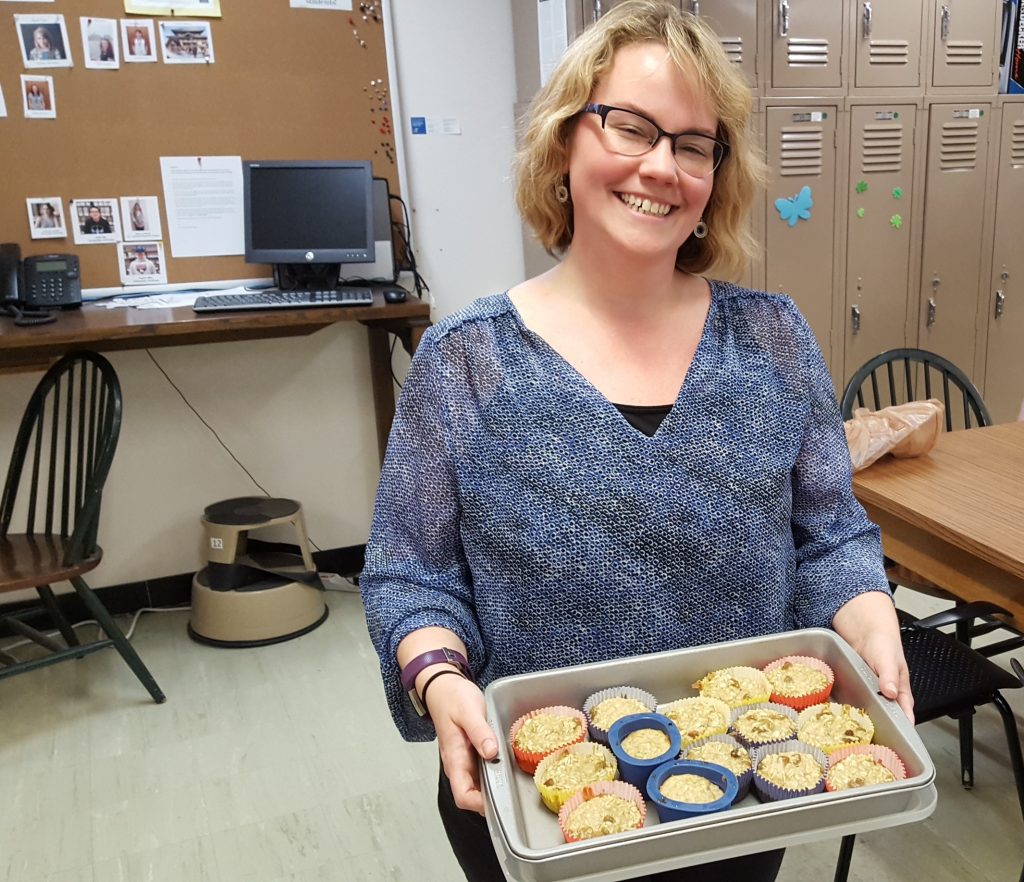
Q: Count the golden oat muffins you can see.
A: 14